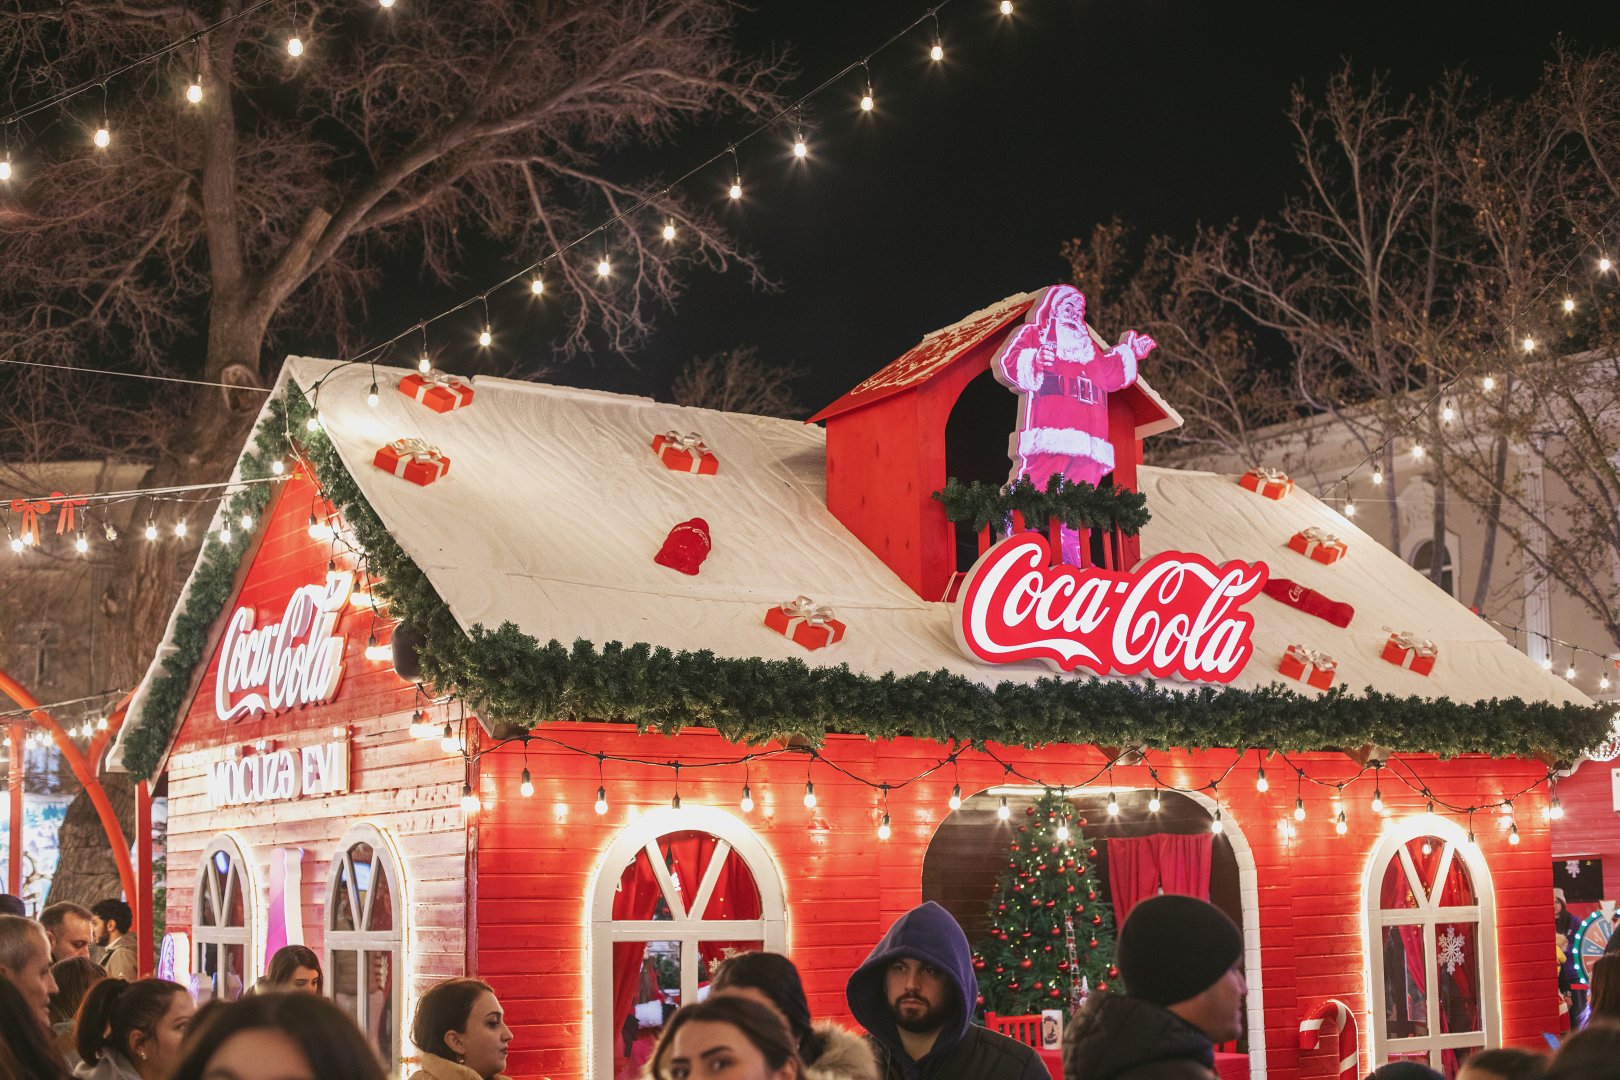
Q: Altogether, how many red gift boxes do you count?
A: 8